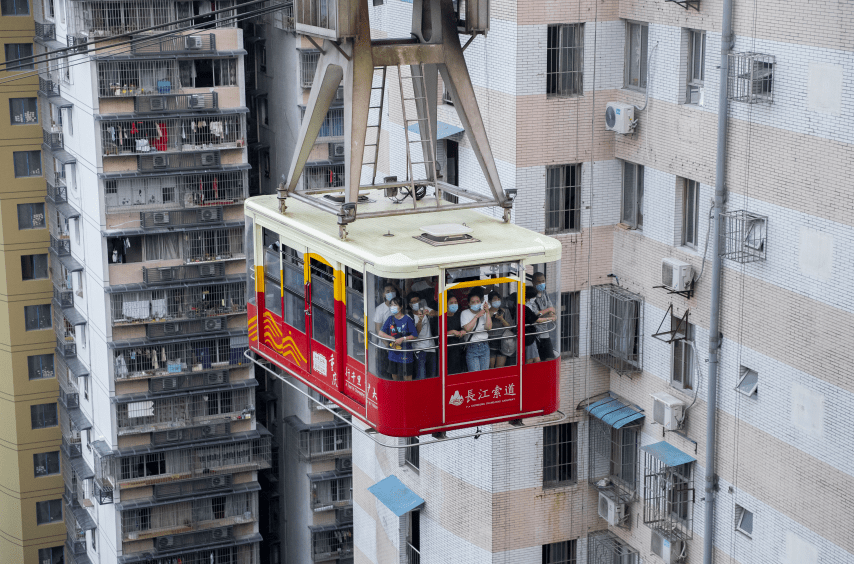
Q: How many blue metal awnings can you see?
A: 4